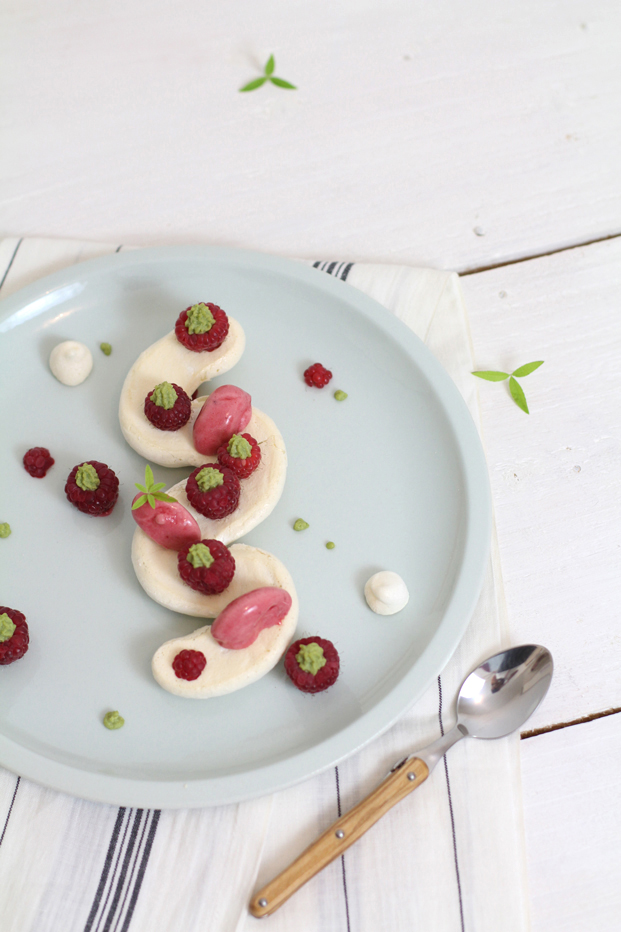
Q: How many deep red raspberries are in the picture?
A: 11